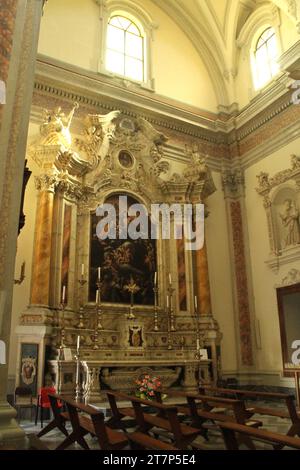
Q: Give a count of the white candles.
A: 10